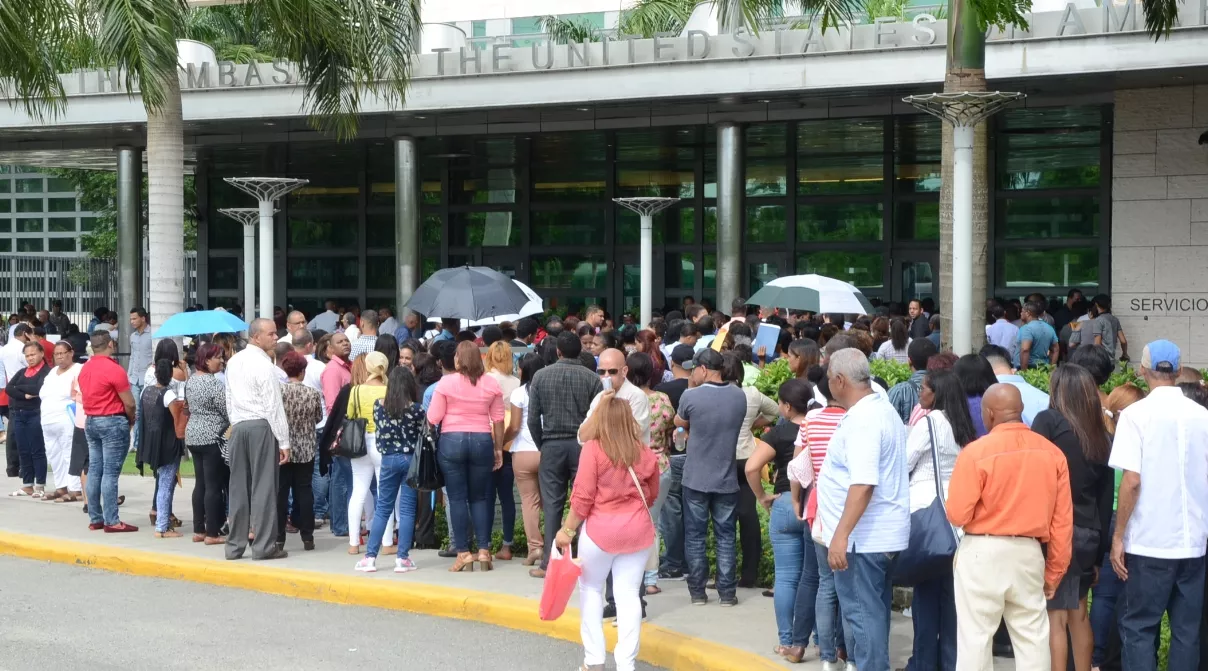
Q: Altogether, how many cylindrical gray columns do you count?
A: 3